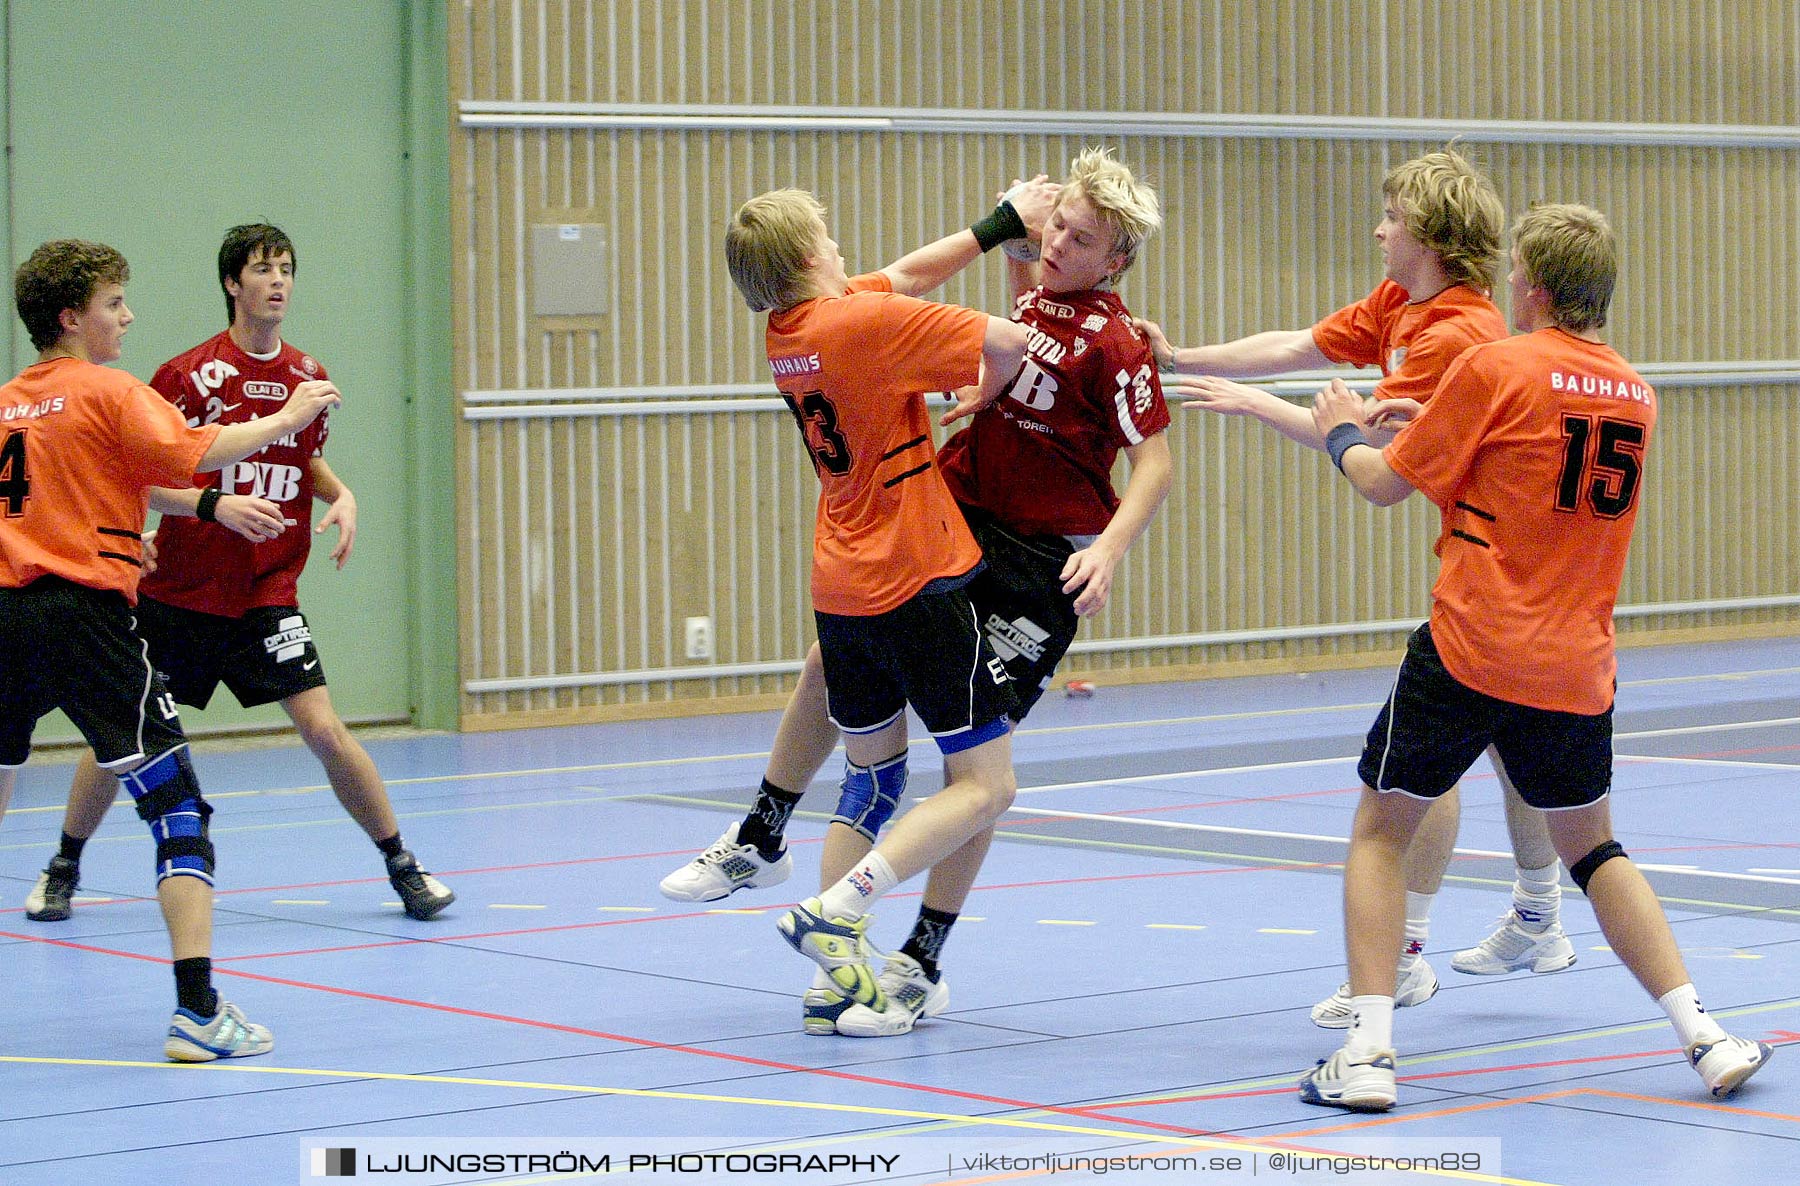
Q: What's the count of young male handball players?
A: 6